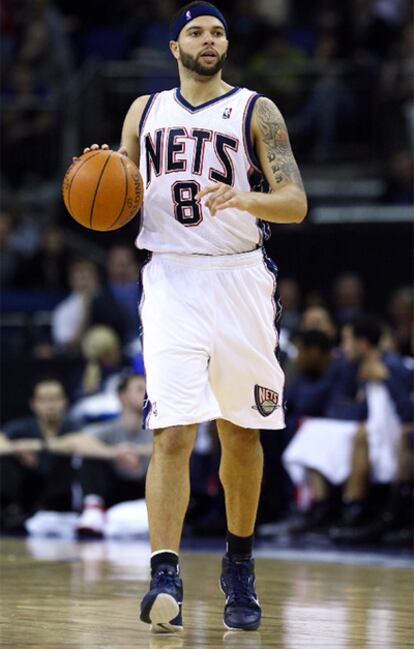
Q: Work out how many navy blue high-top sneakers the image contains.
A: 2